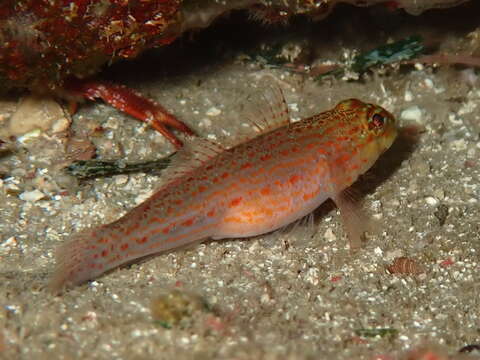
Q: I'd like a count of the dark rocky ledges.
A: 1